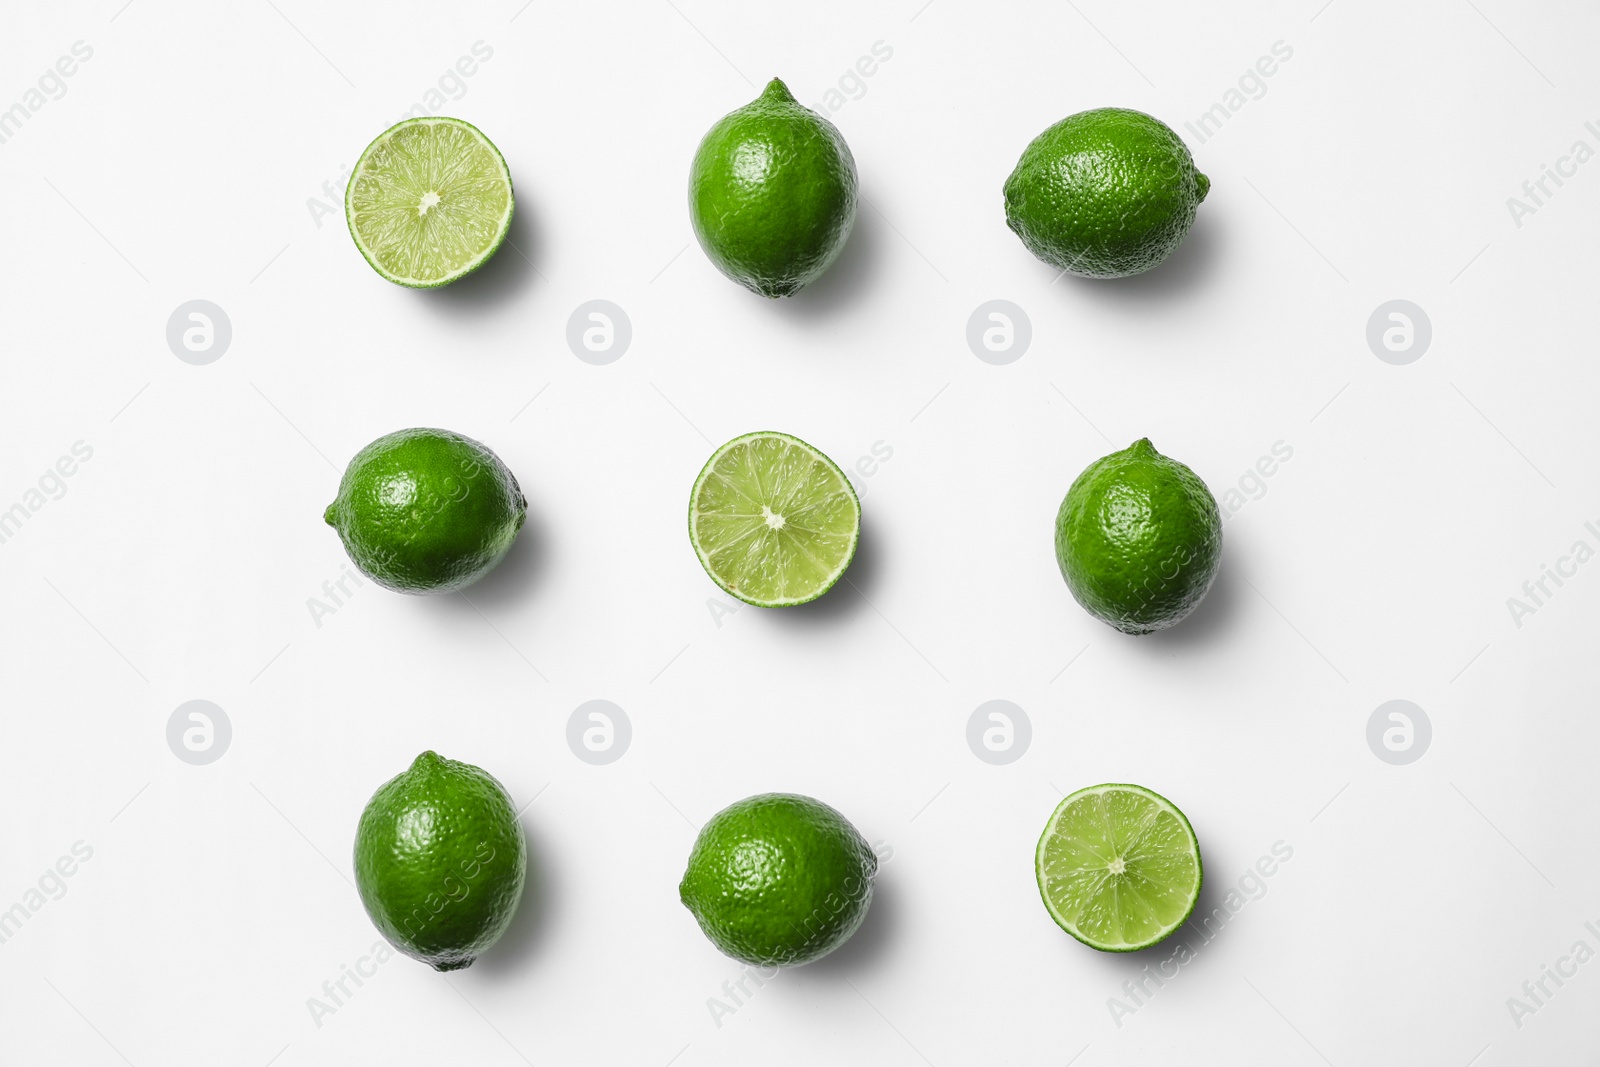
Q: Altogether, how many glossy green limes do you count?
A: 6